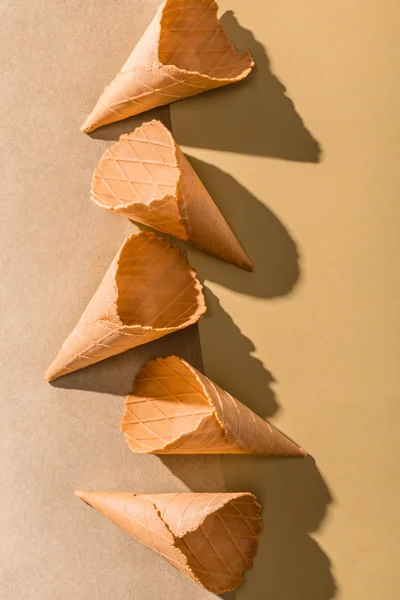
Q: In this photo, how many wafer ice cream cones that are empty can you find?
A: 5